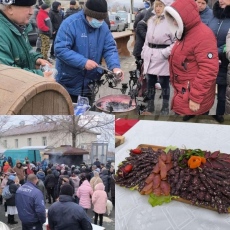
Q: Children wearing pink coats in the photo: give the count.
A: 2